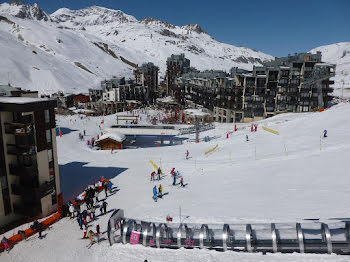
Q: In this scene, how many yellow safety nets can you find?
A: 3